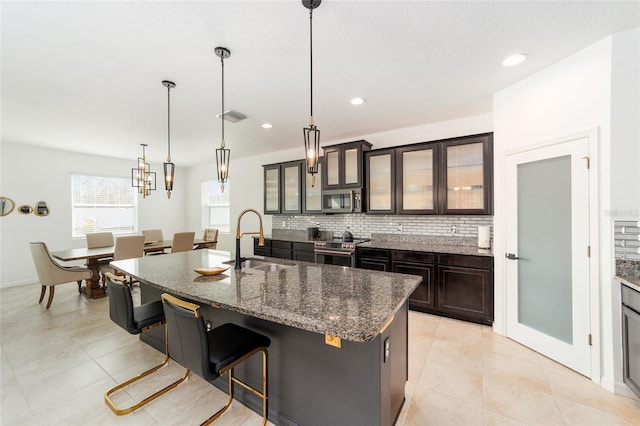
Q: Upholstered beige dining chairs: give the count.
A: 6